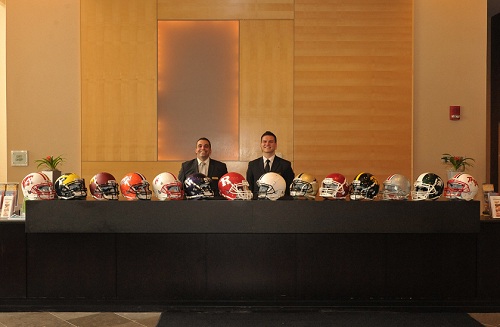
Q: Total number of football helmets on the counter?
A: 14